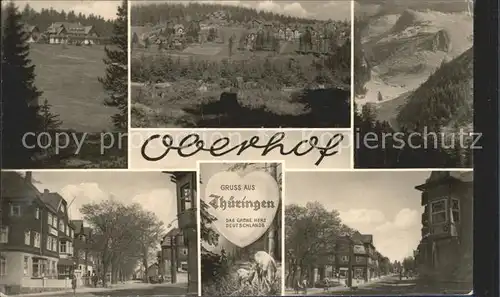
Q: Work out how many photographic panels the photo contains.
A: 6